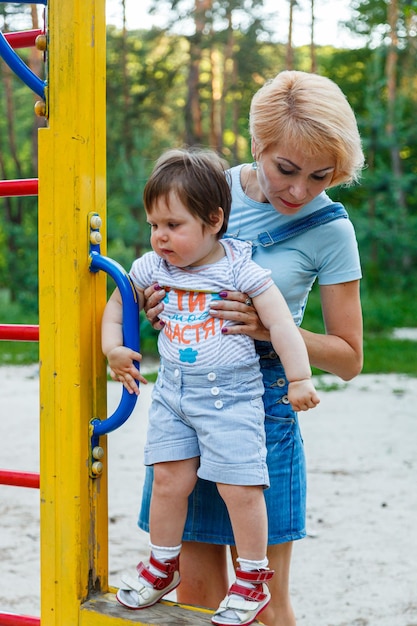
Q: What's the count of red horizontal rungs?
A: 5